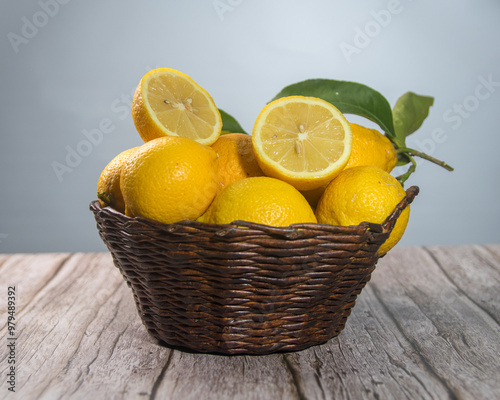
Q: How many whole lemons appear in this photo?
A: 6